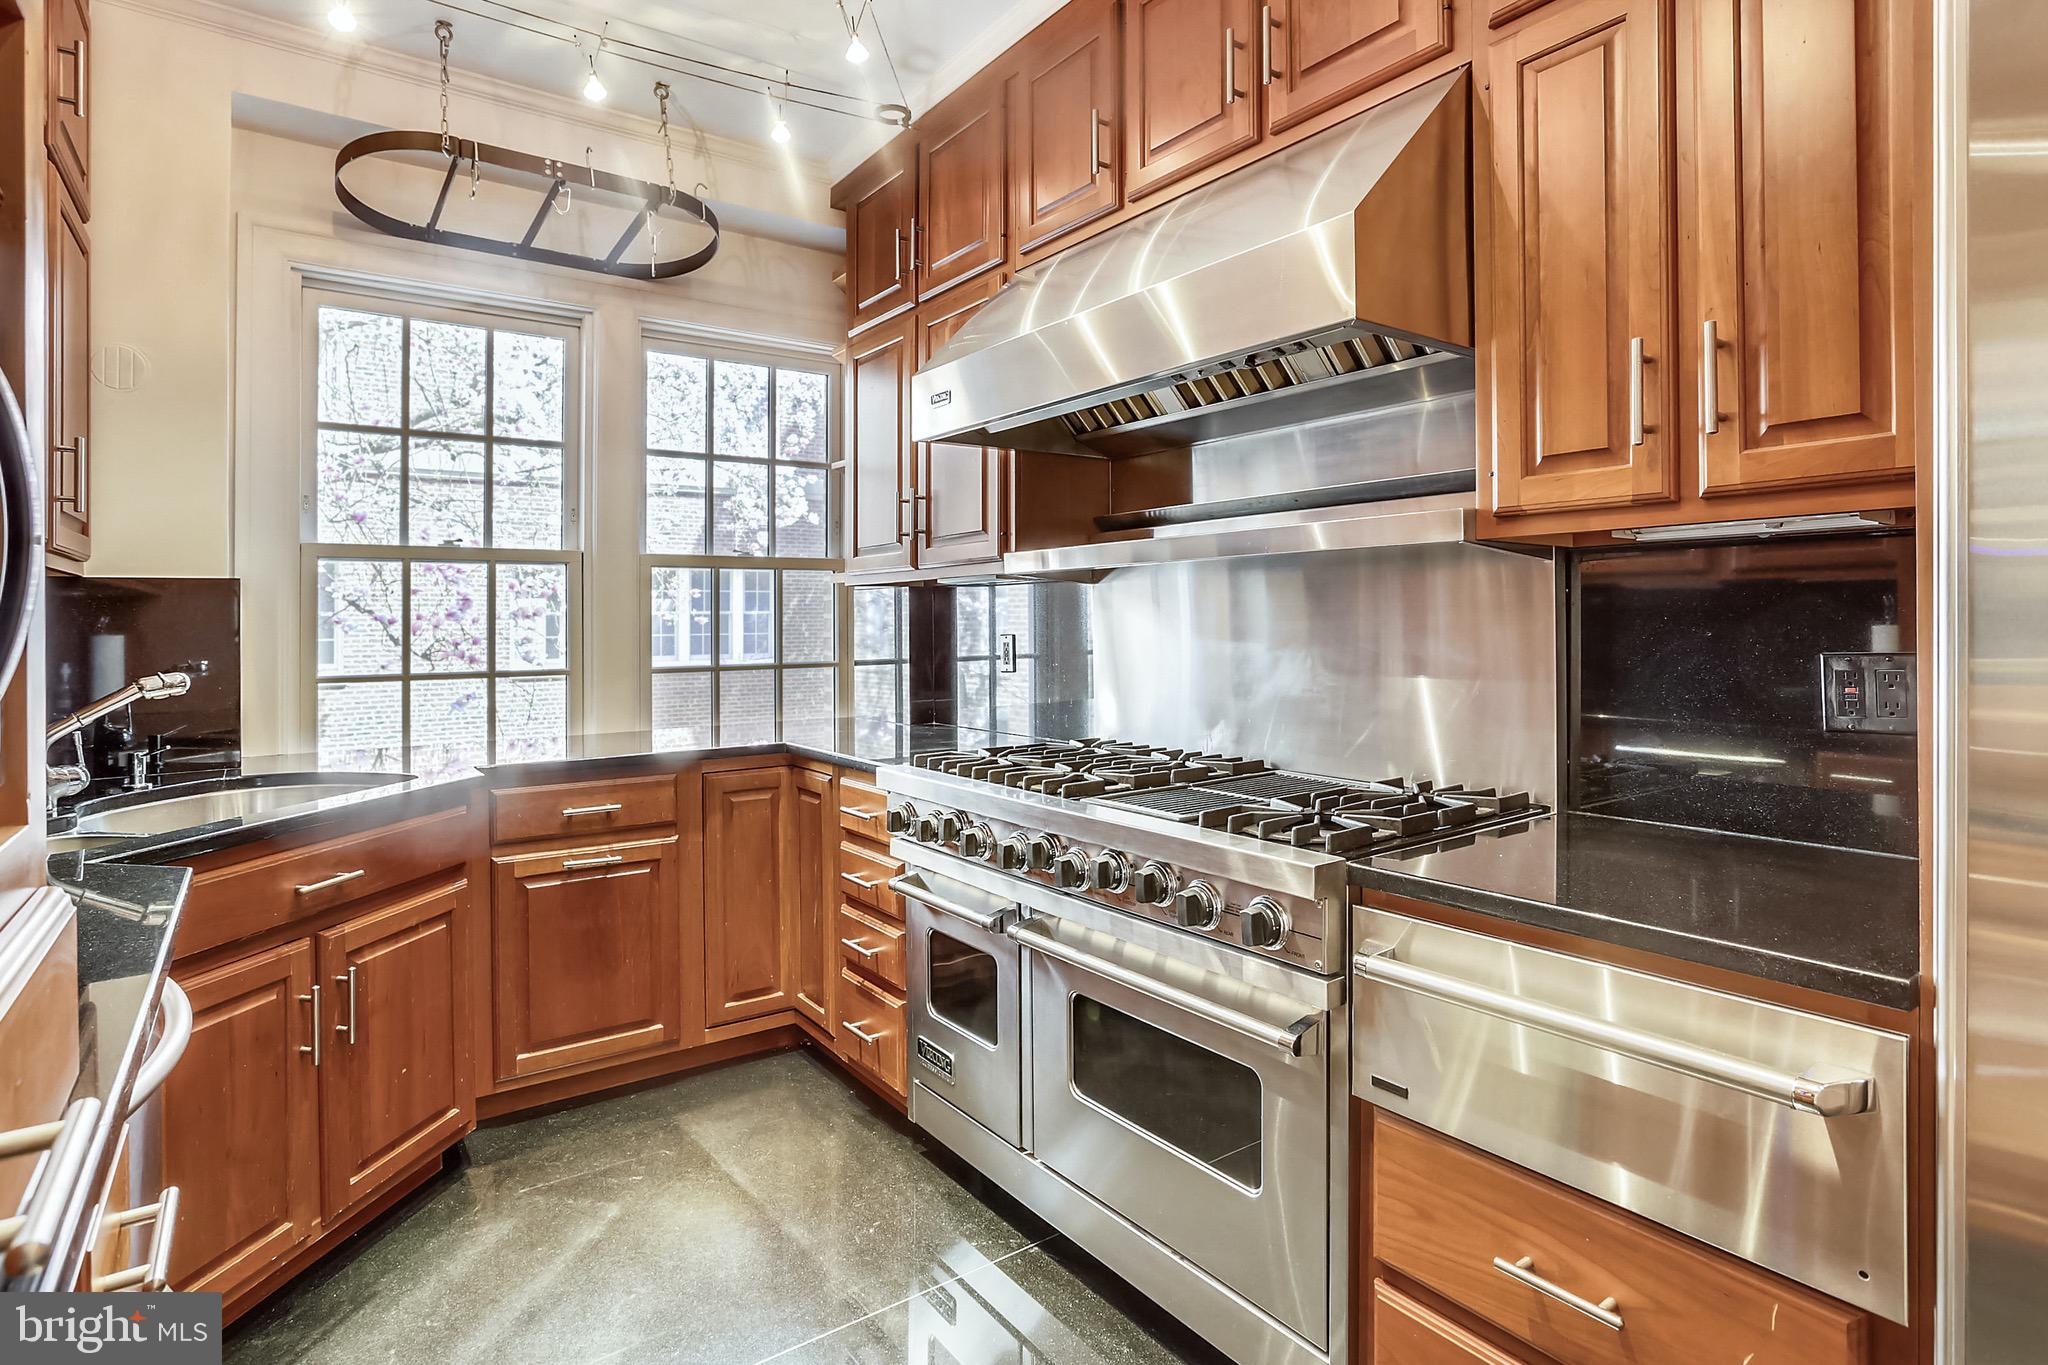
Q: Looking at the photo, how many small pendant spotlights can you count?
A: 4